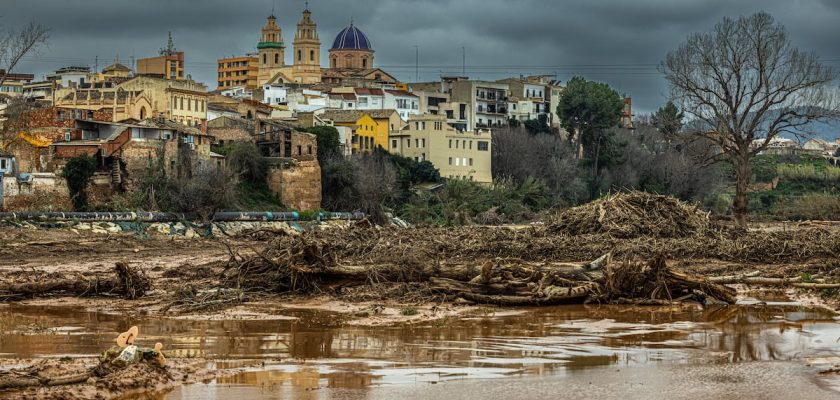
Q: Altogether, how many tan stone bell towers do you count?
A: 2